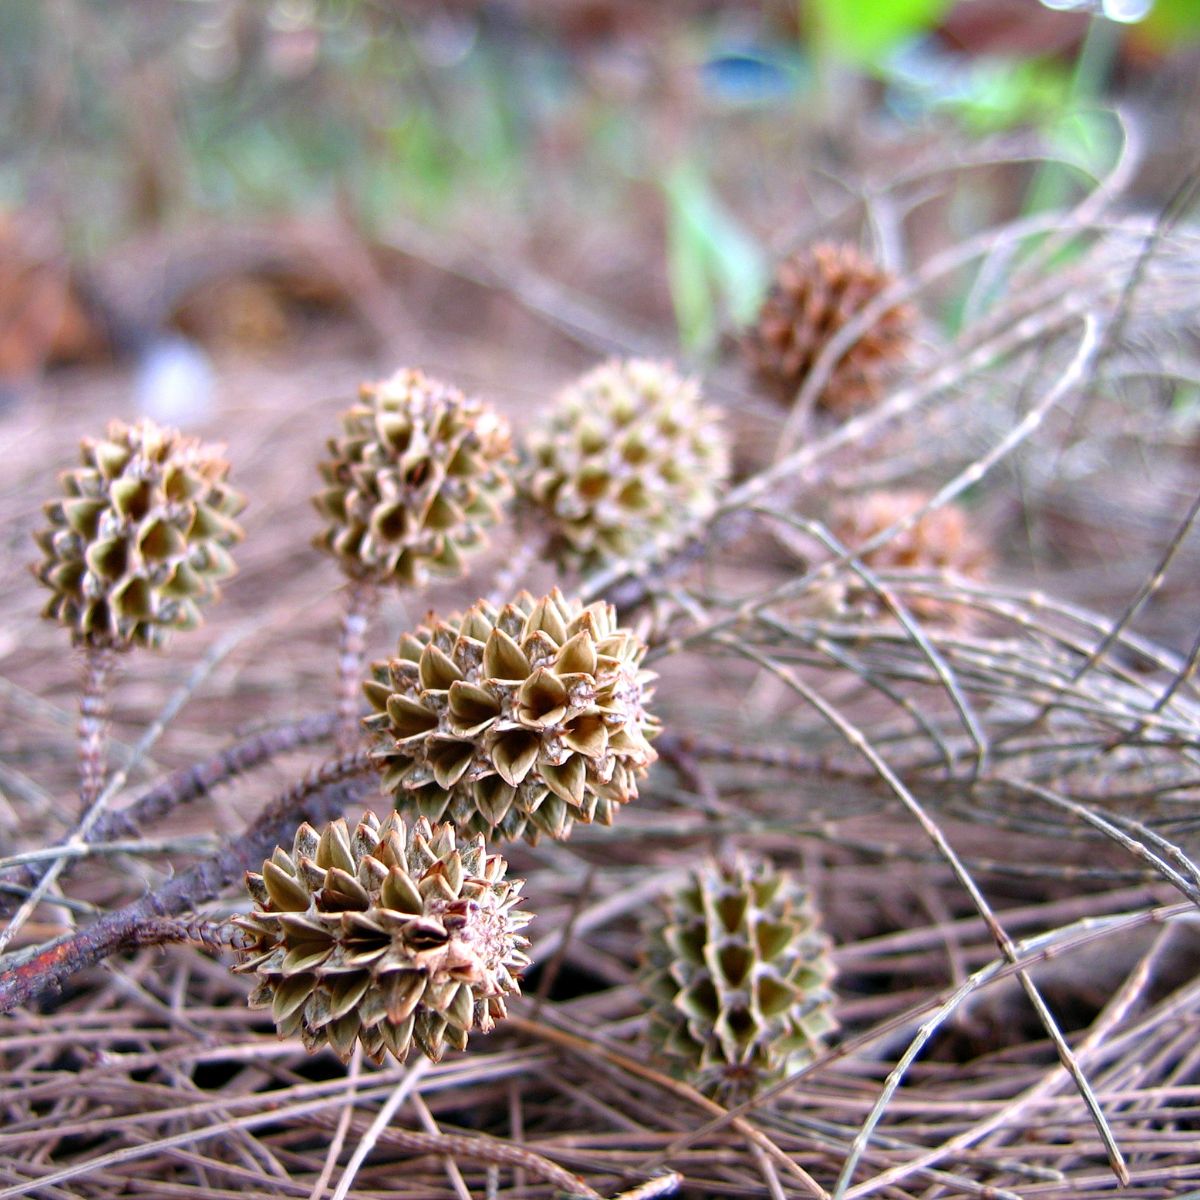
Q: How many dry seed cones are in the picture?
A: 8